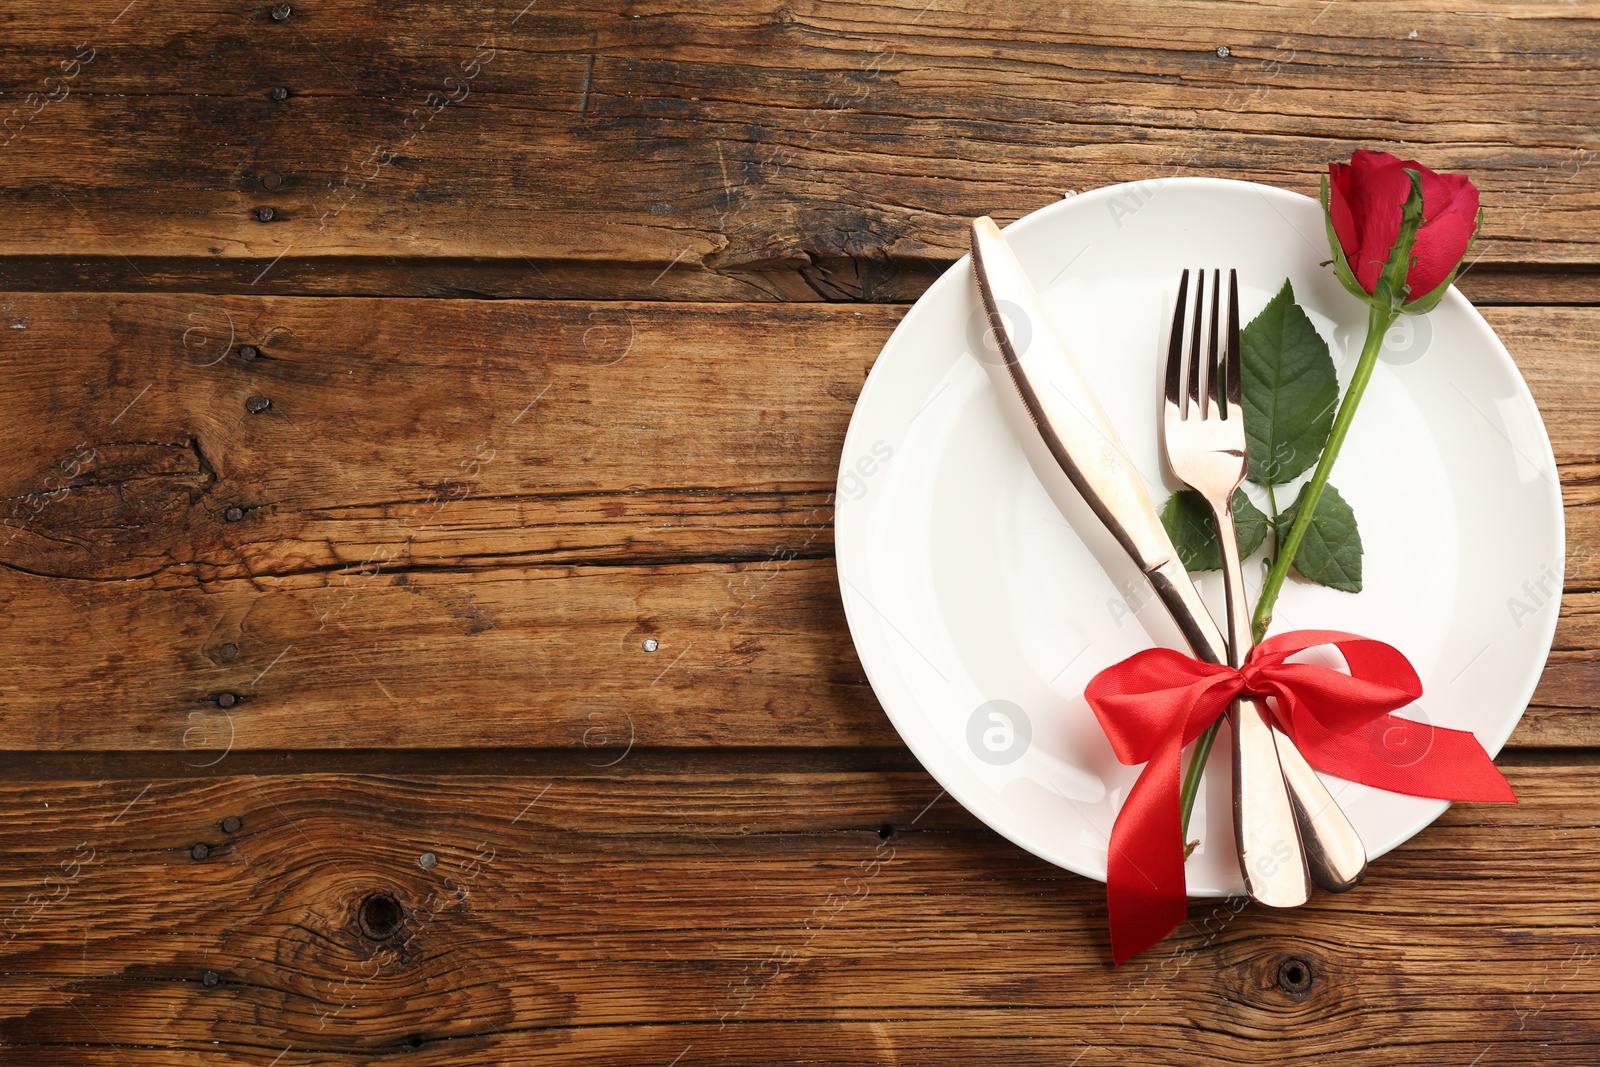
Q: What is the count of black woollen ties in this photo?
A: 0